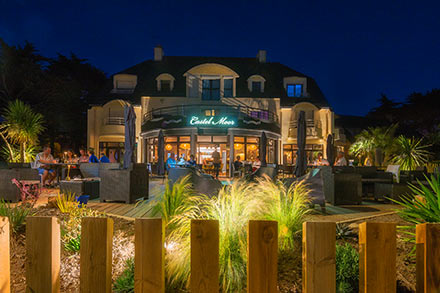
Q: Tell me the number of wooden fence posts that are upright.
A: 9